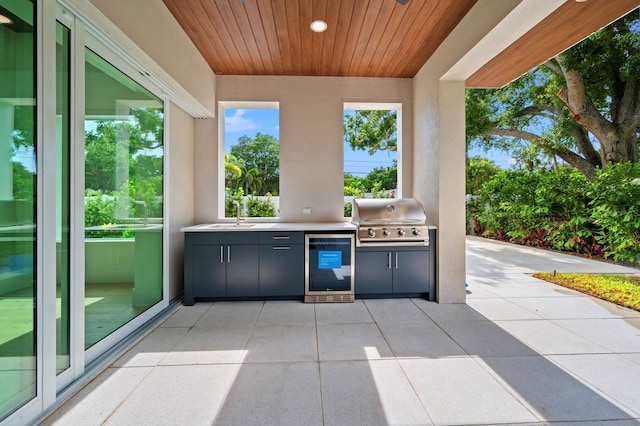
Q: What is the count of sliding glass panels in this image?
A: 3